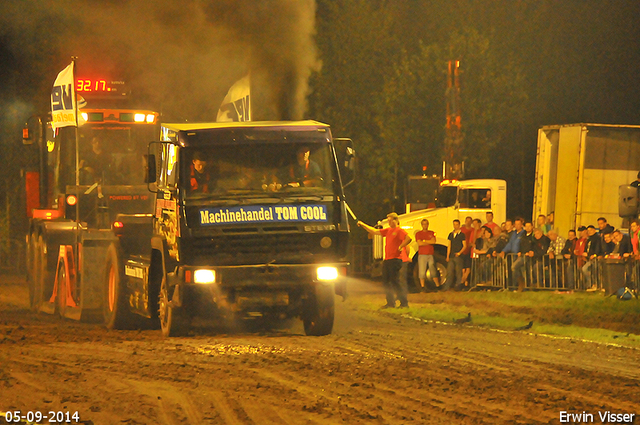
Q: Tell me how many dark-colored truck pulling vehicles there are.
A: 1